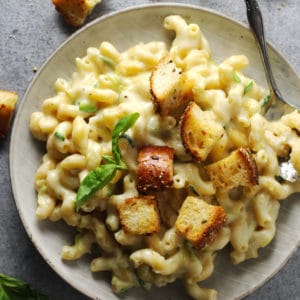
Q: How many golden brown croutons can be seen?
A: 8